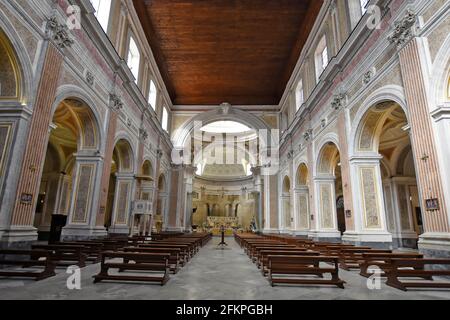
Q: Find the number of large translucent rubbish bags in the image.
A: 0